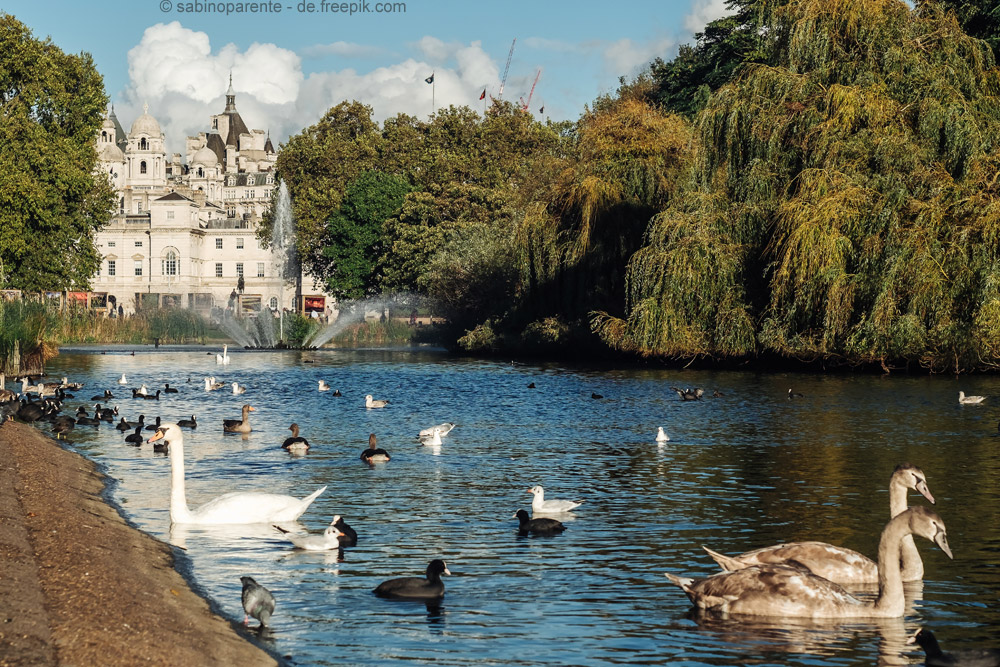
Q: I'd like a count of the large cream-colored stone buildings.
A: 1